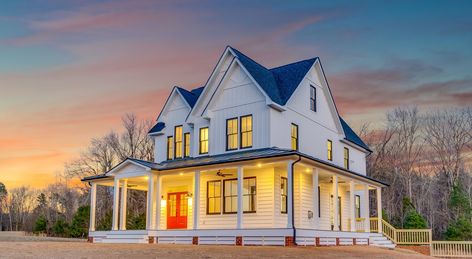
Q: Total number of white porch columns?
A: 13